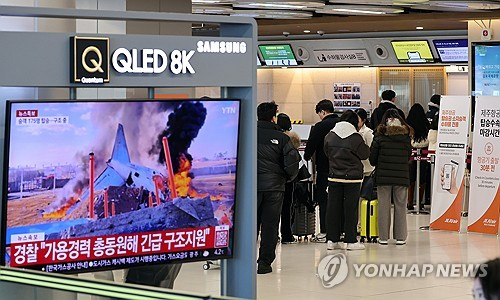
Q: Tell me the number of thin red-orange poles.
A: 6